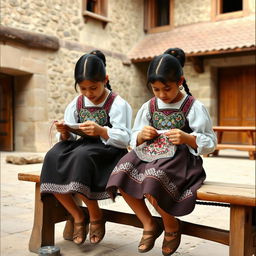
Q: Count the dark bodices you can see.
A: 2